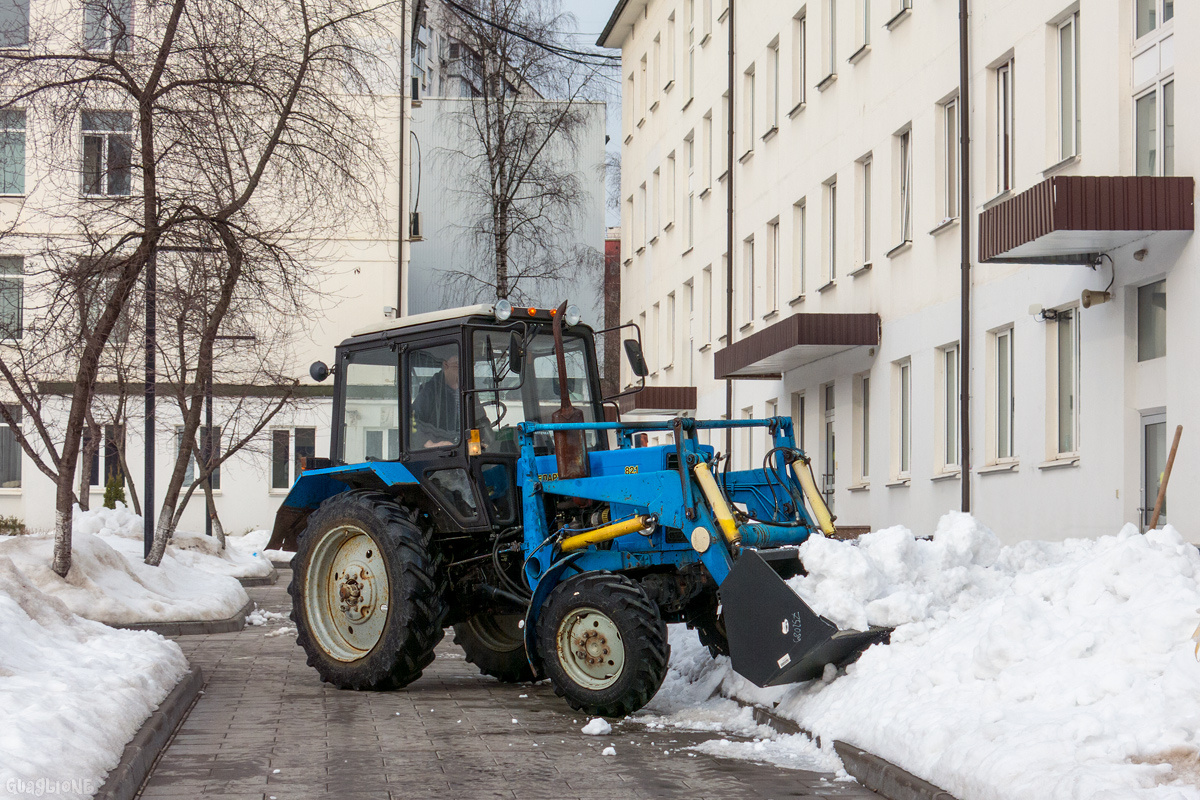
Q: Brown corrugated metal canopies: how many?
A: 3